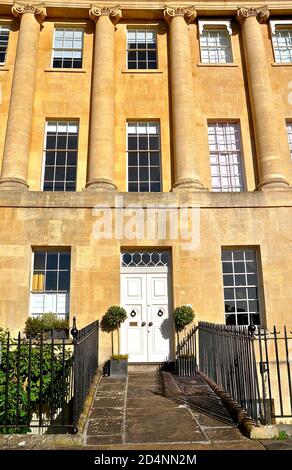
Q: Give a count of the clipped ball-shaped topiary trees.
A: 2